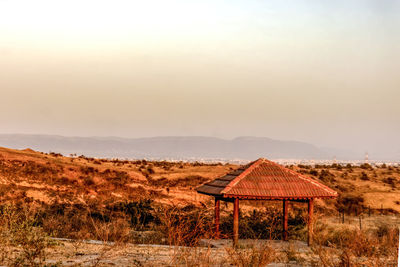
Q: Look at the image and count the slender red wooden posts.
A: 4